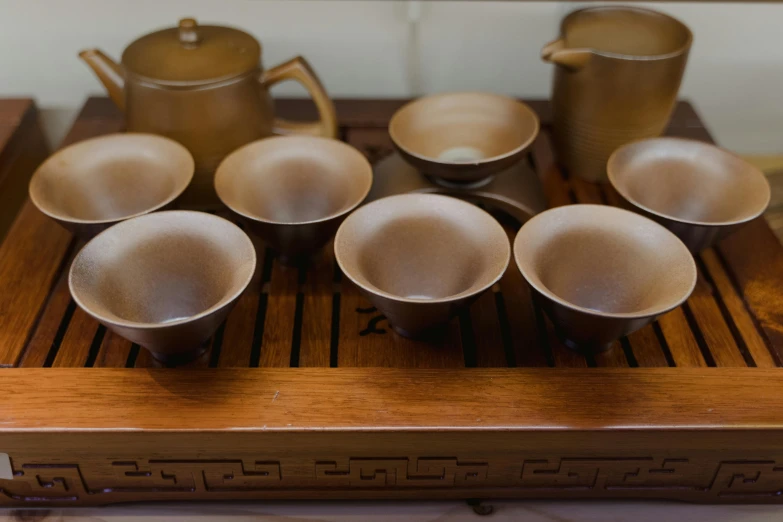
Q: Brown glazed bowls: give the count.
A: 7